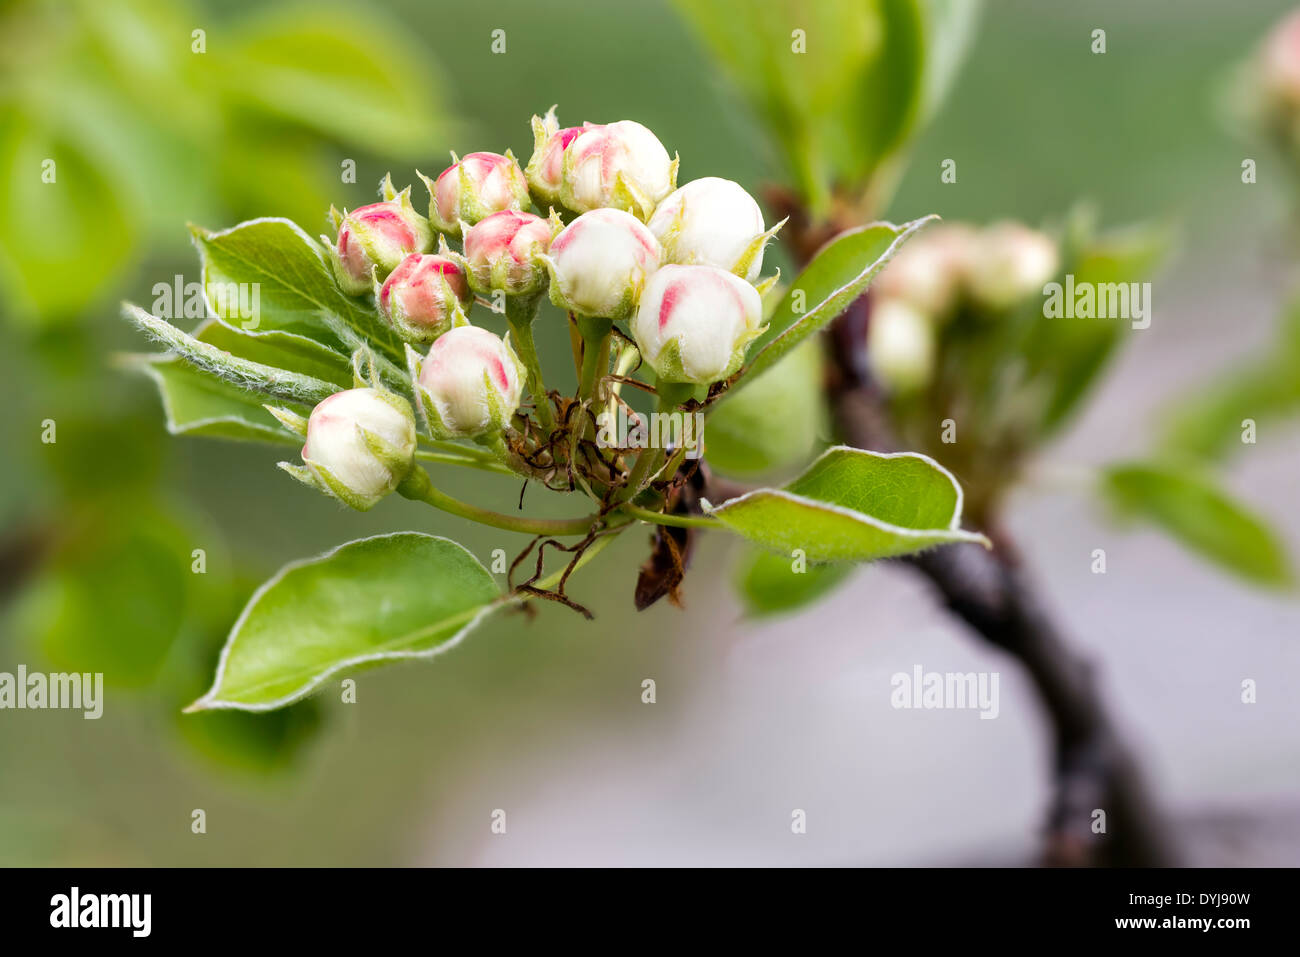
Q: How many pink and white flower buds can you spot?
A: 11